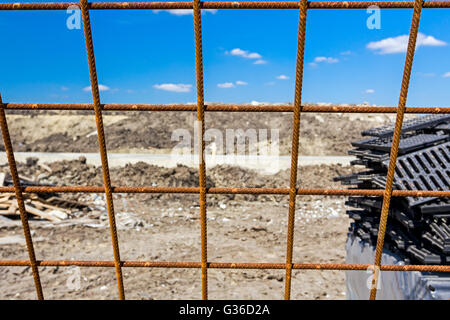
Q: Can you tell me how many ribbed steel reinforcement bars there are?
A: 9